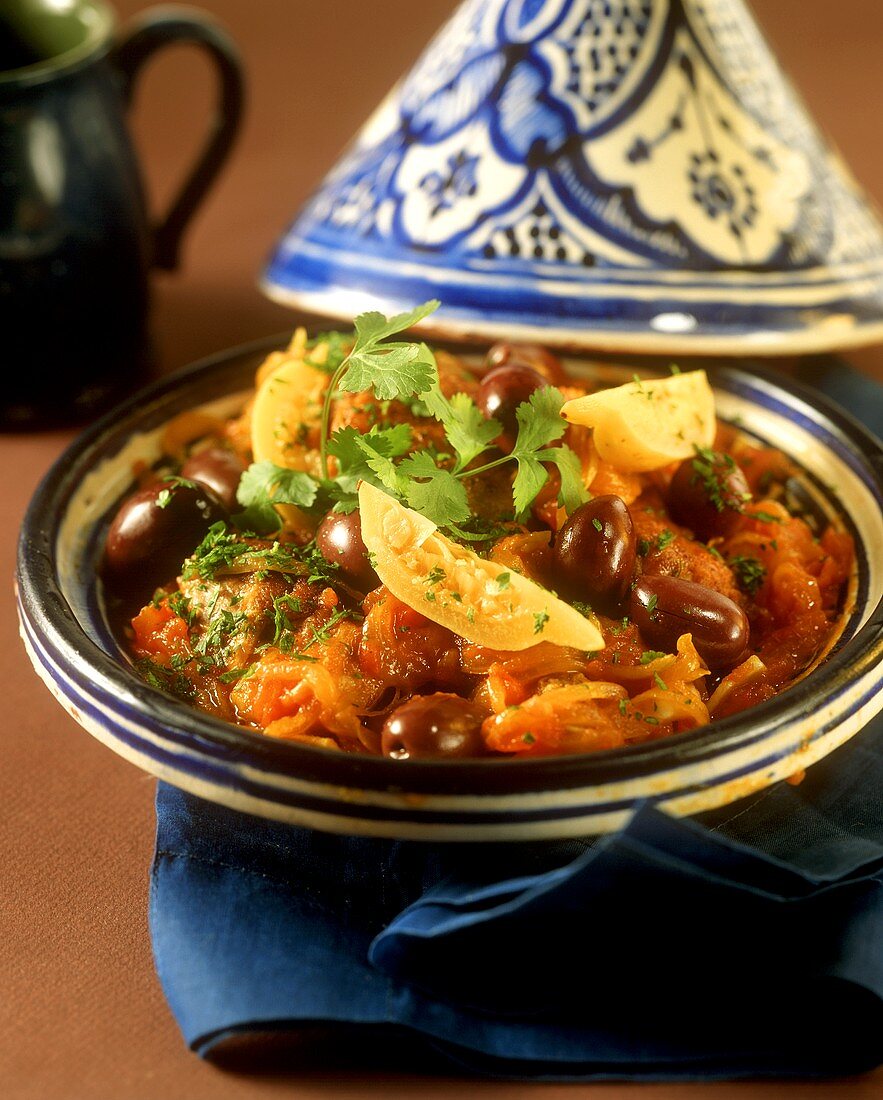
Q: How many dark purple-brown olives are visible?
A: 9